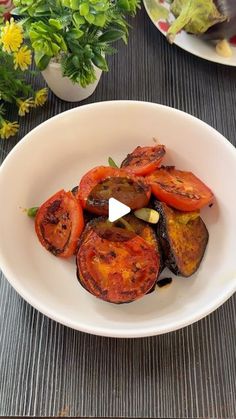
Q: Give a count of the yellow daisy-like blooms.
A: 5